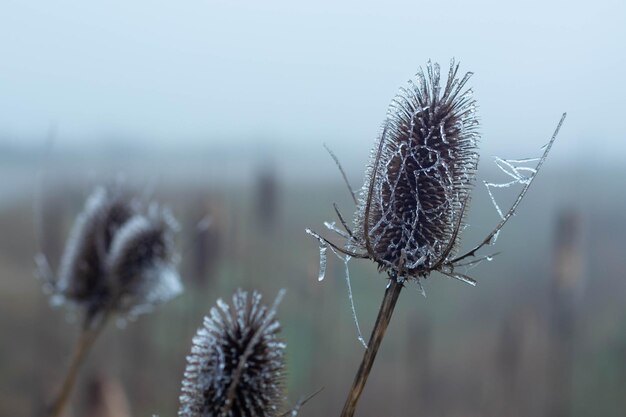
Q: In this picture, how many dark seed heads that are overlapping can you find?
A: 2